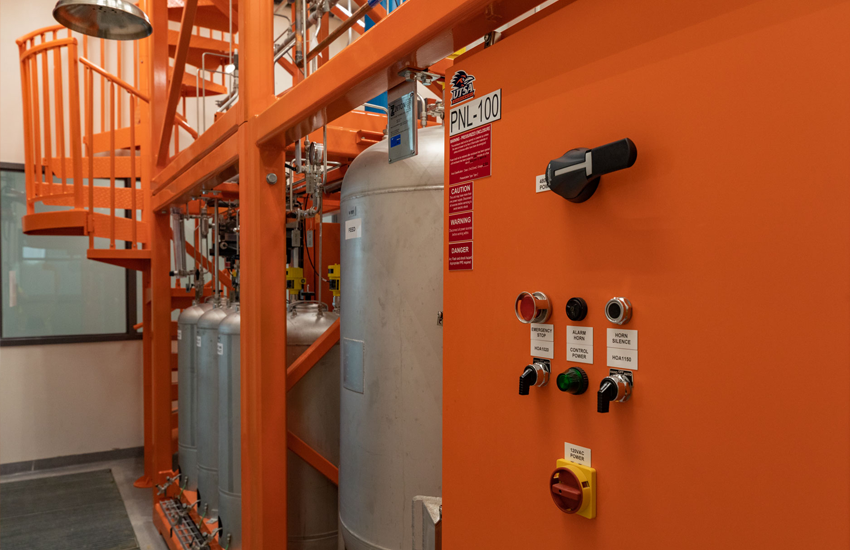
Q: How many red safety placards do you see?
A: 4